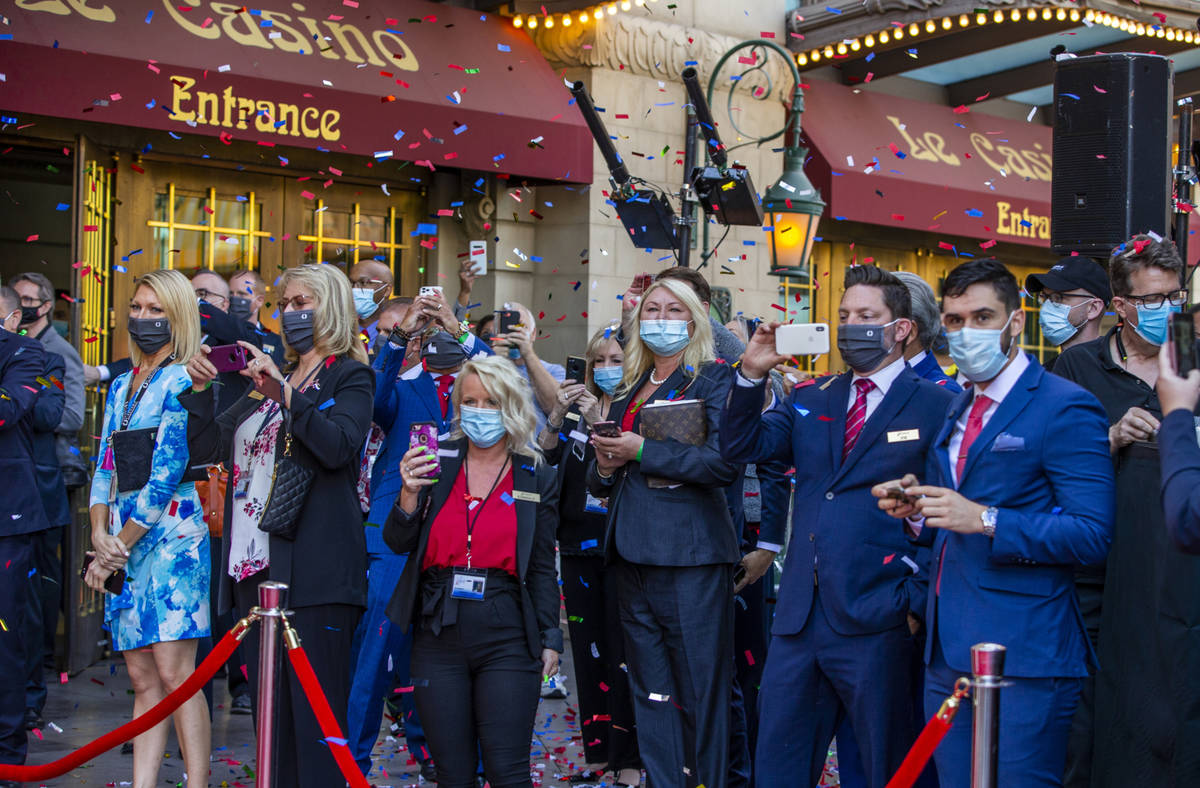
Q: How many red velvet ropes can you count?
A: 3